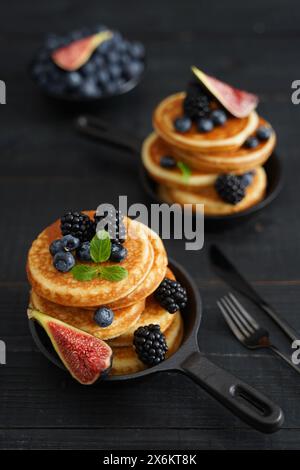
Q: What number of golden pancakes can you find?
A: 9